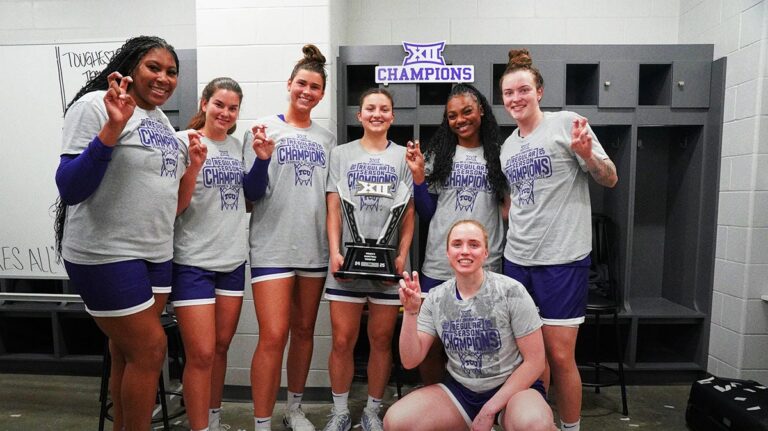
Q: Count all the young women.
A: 7